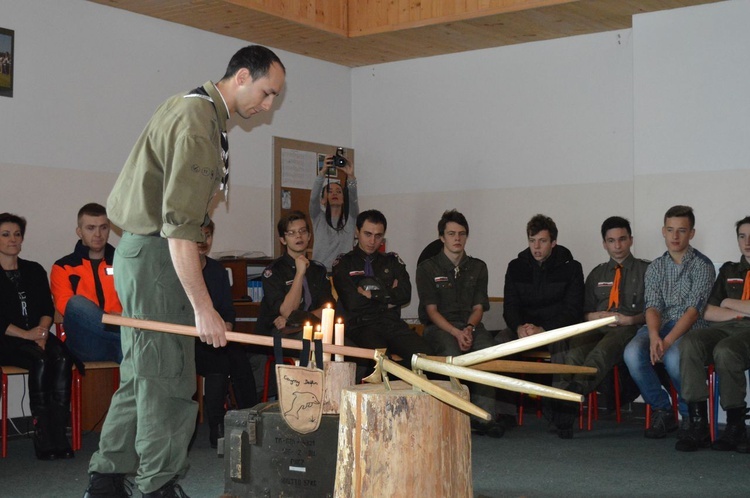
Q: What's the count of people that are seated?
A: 10